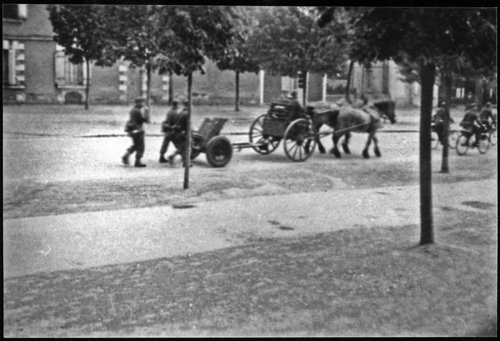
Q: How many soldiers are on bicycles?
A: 3